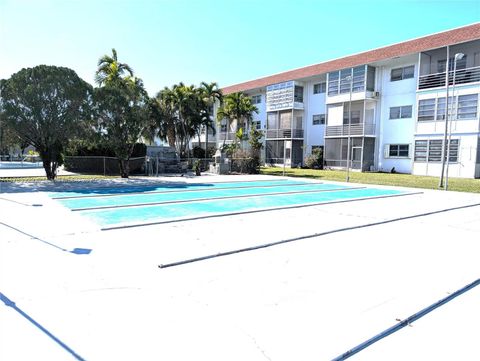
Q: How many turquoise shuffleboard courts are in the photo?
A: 3